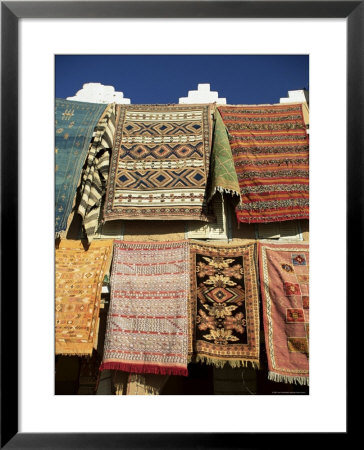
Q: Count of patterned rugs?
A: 9